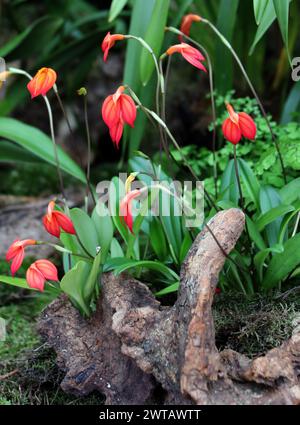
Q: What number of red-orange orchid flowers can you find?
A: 10